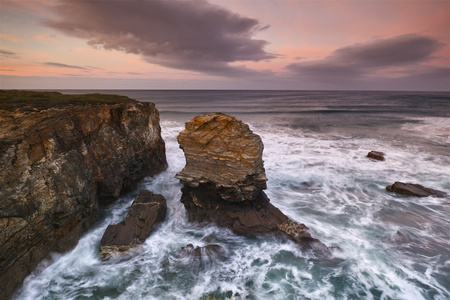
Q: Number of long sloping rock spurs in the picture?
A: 1